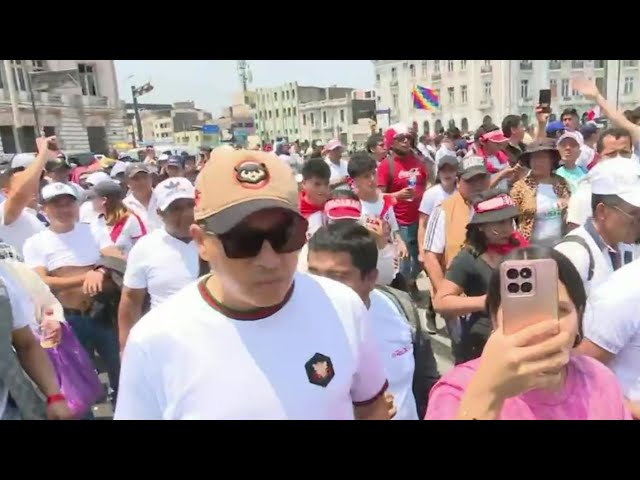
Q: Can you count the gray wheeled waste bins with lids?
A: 0